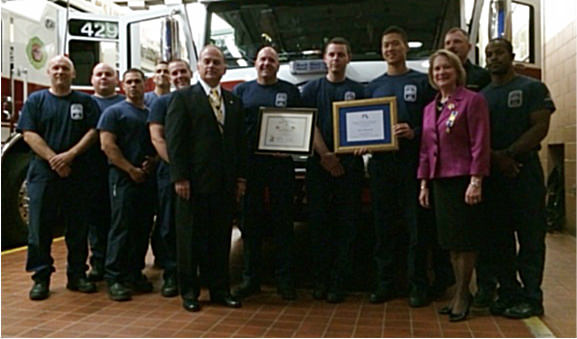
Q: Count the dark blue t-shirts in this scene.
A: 9